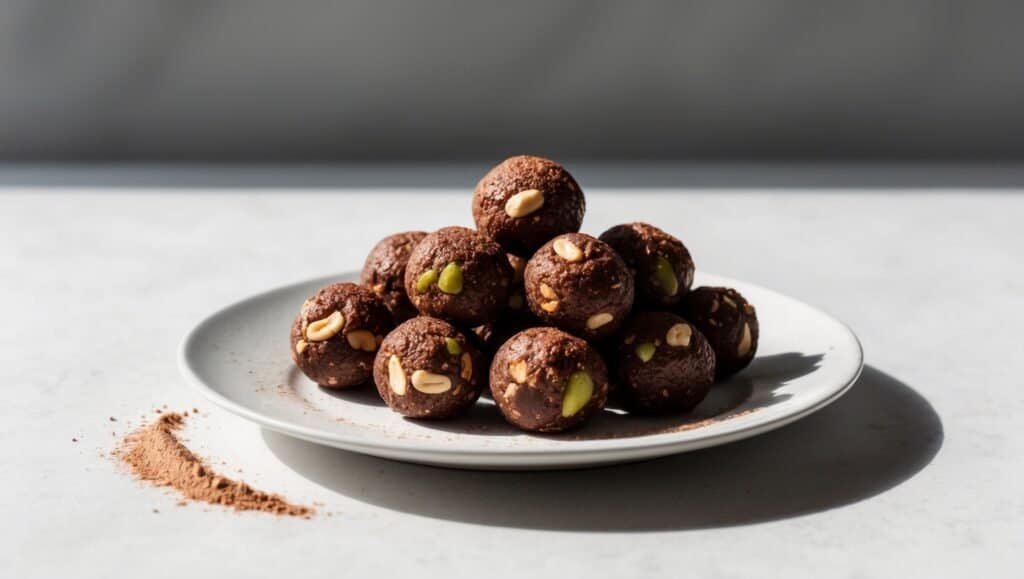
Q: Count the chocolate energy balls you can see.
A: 11